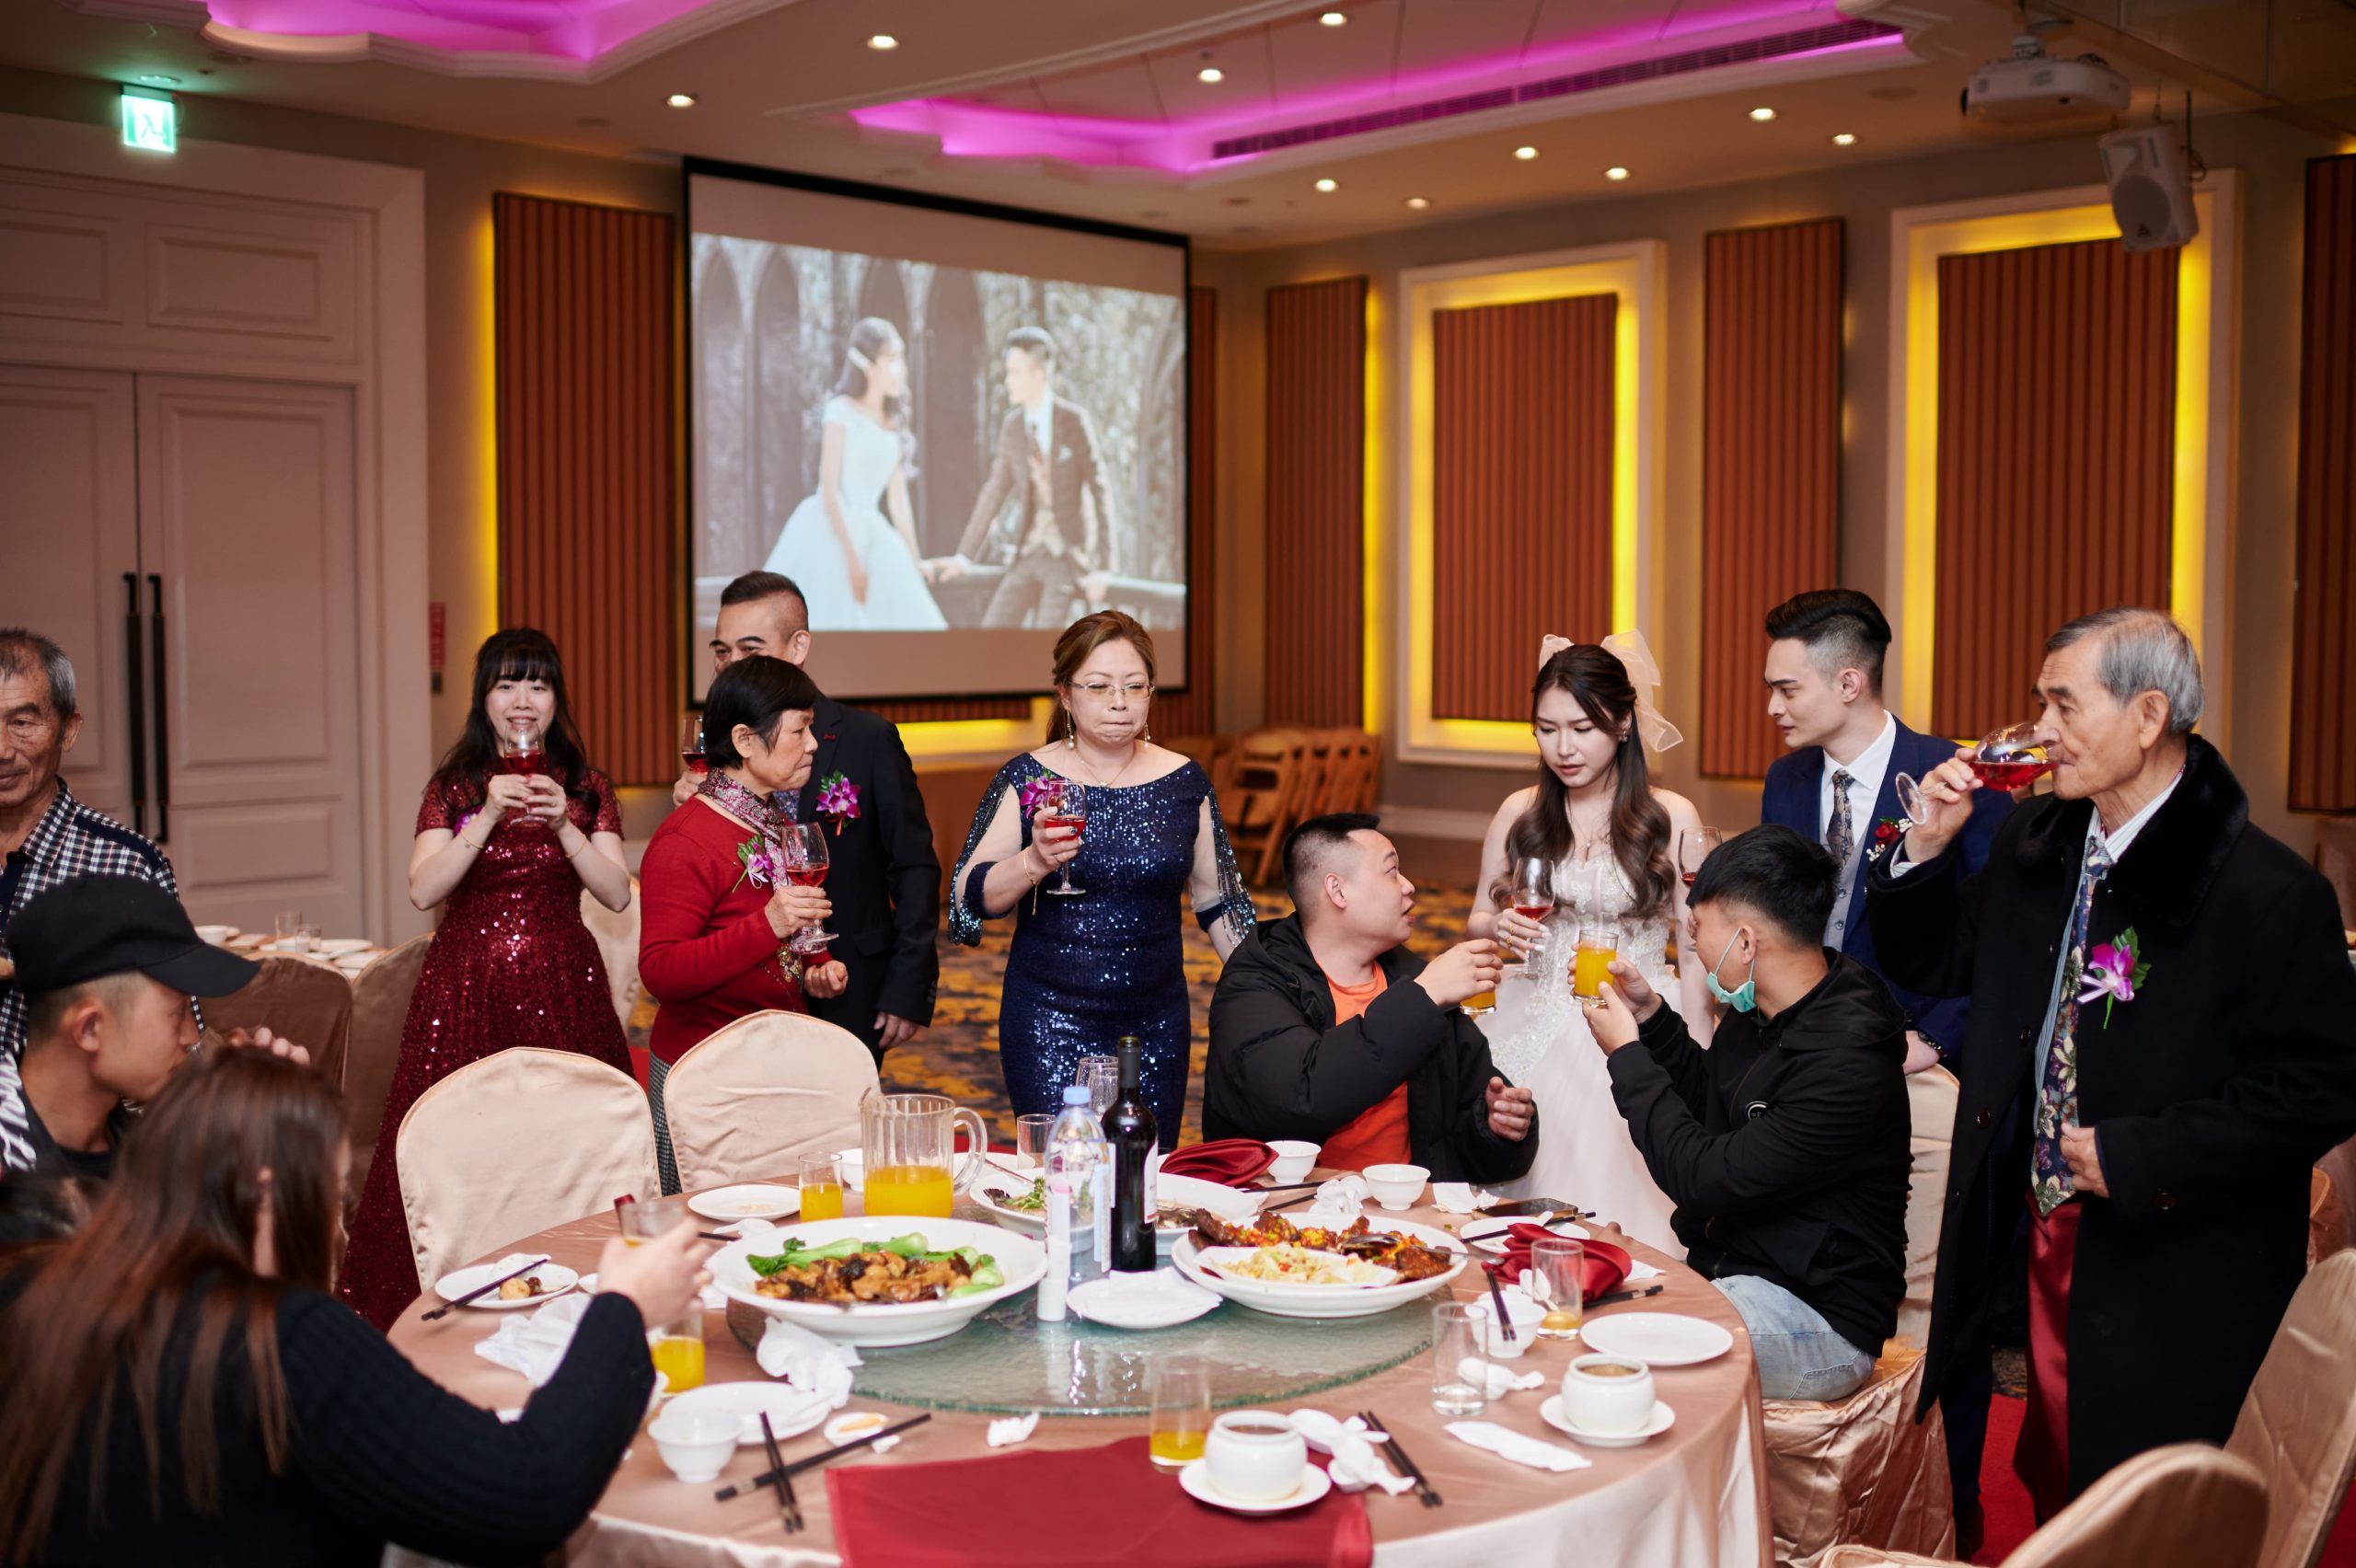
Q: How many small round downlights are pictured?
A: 10